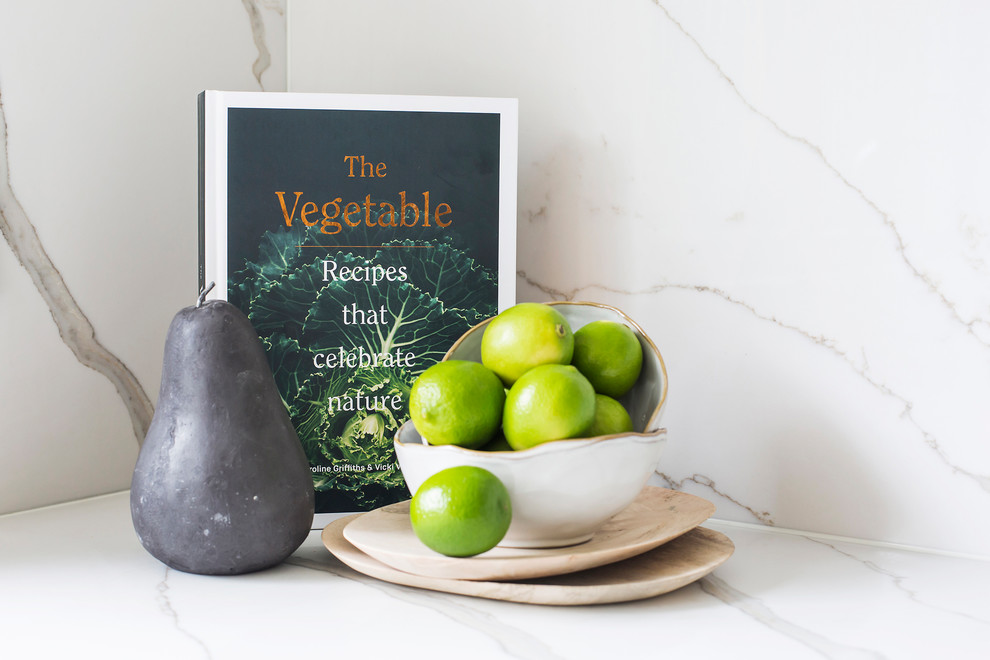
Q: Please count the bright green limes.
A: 6